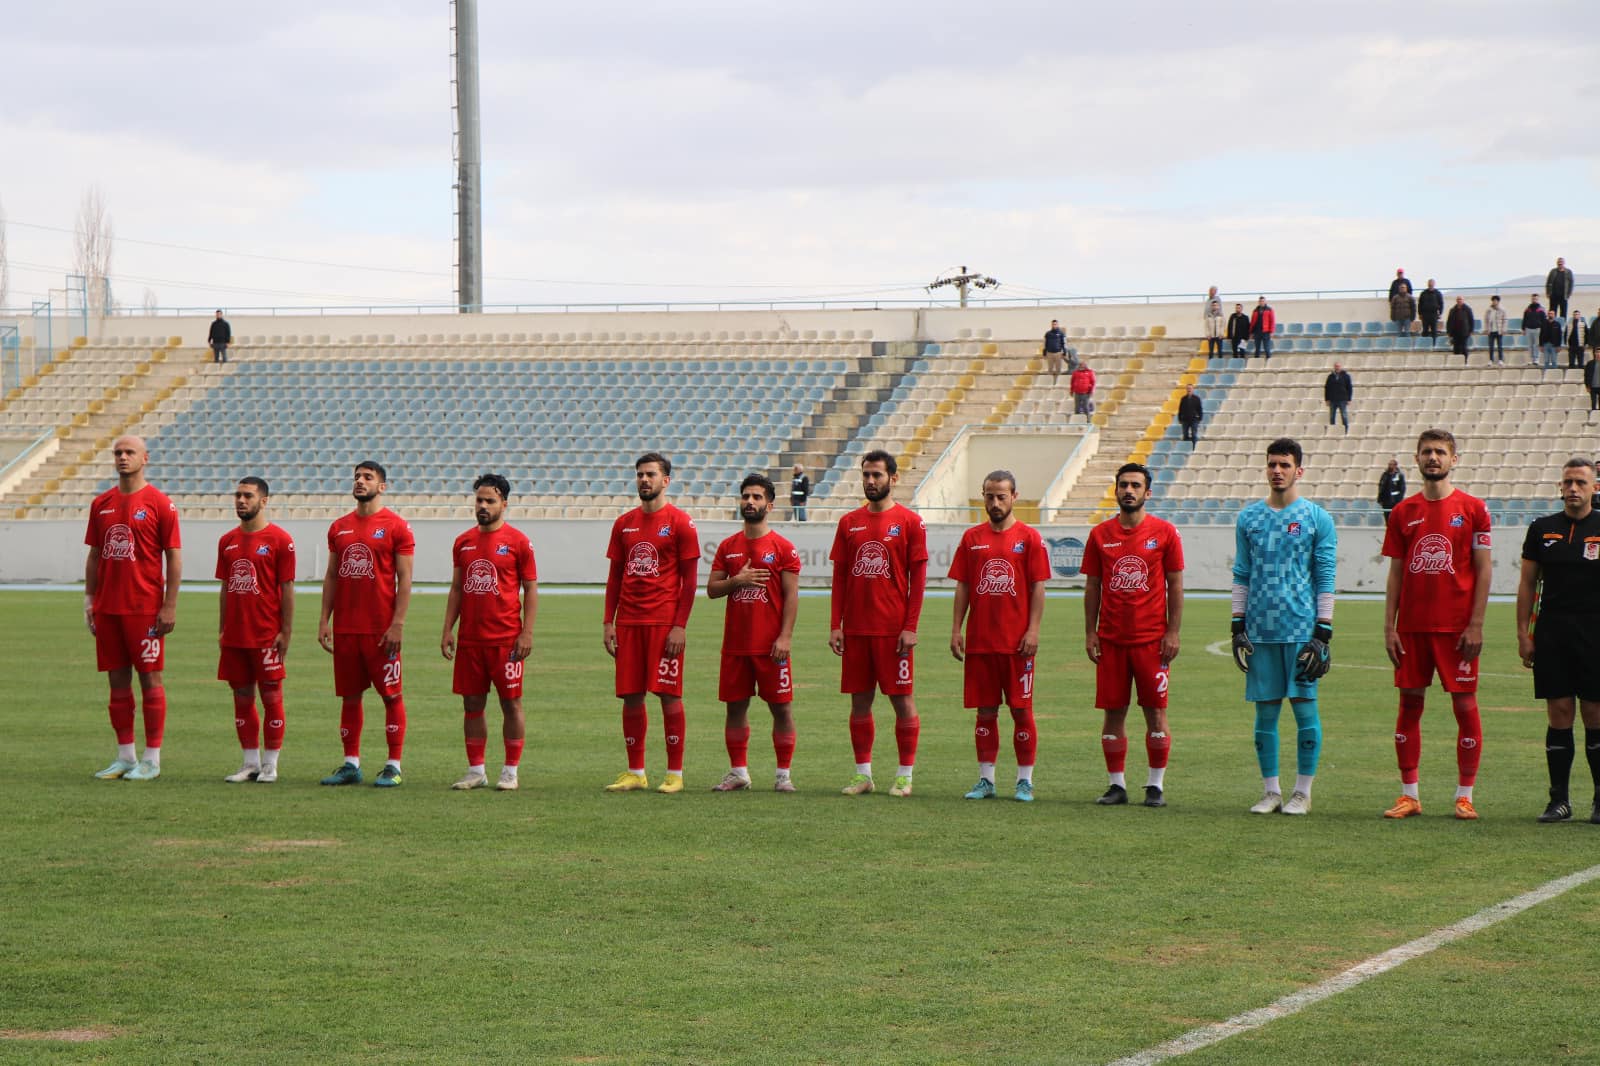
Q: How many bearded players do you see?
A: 9